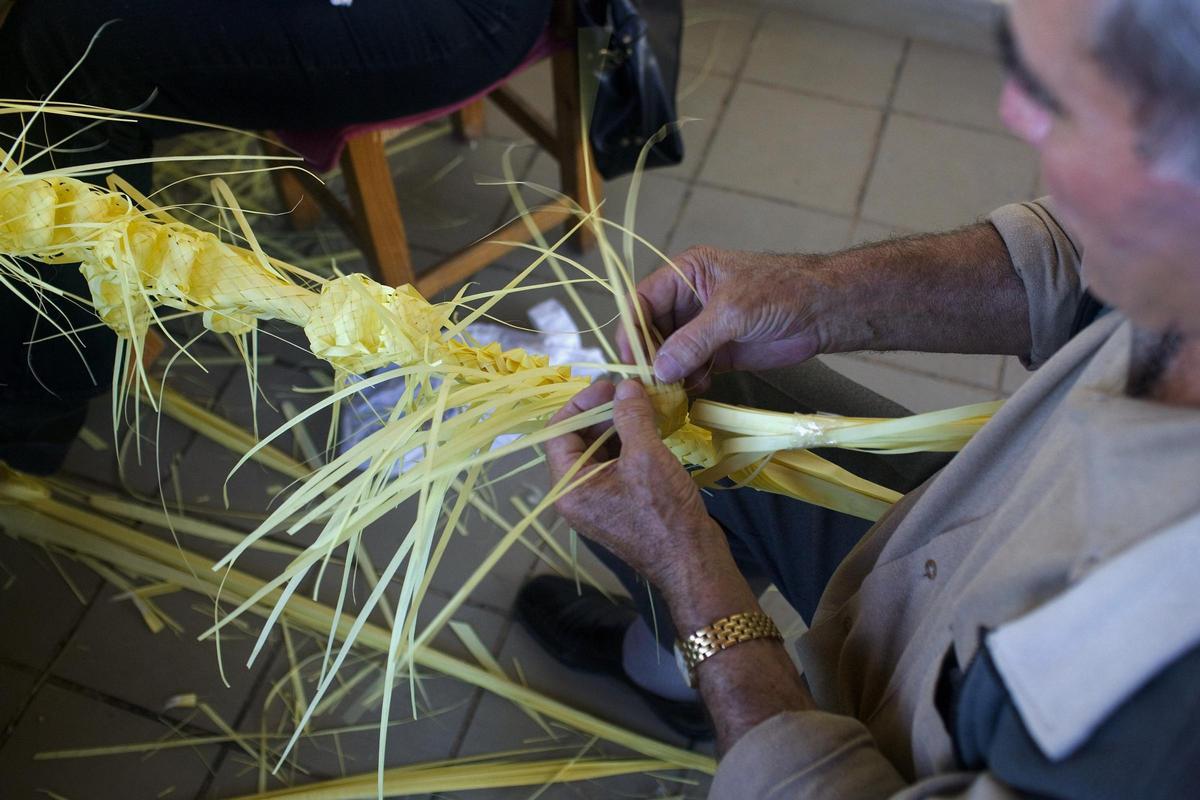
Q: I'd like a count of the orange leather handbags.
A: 0